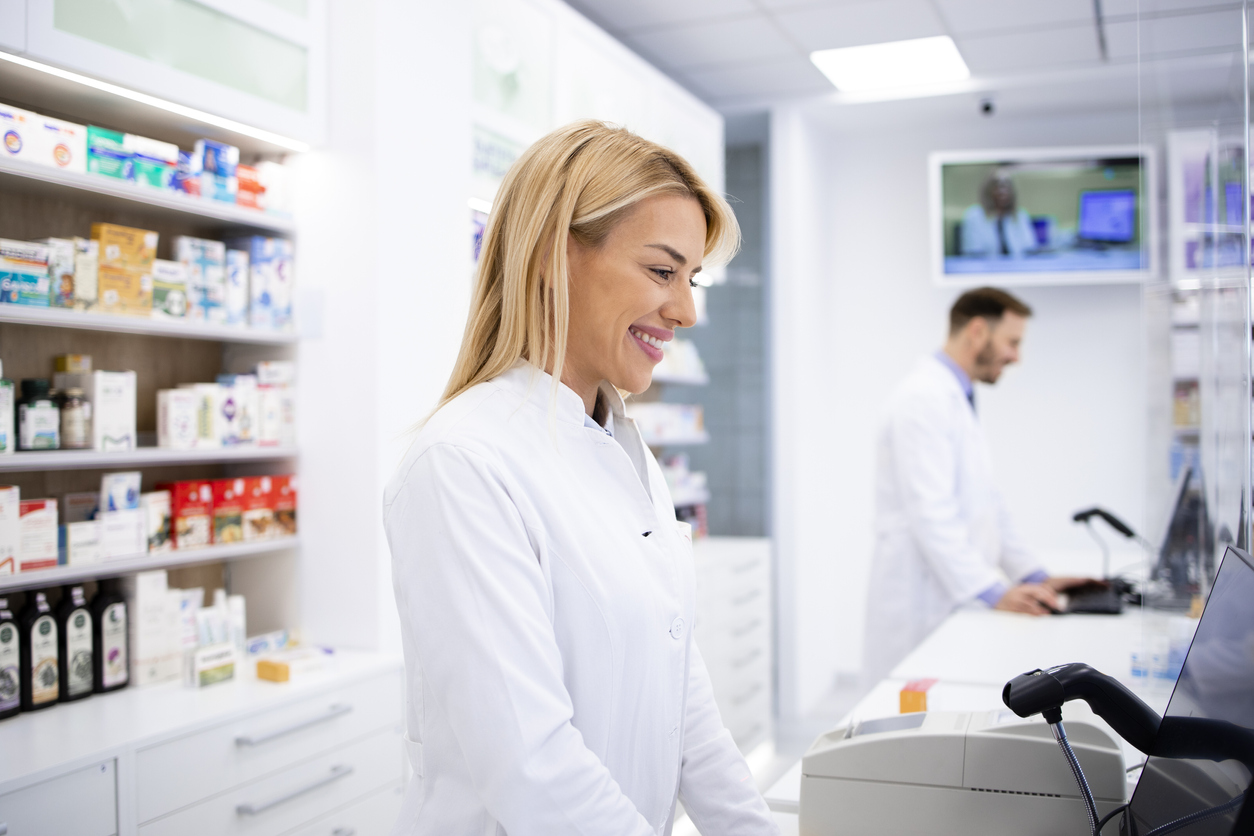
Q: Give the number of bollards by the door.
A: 0